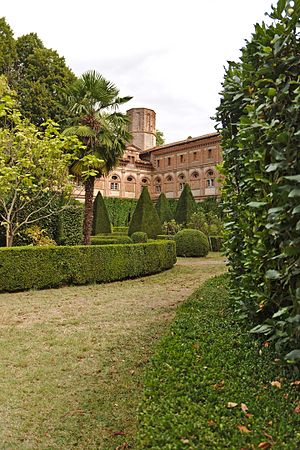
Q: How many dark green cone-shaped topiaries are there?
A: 4